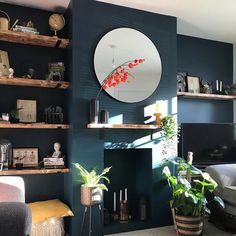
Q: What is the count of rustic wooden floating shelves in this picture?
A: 6